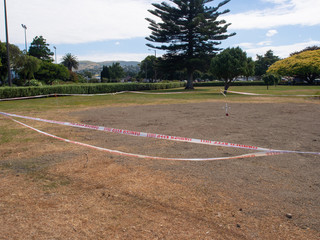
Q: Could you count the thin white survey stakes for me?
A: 1